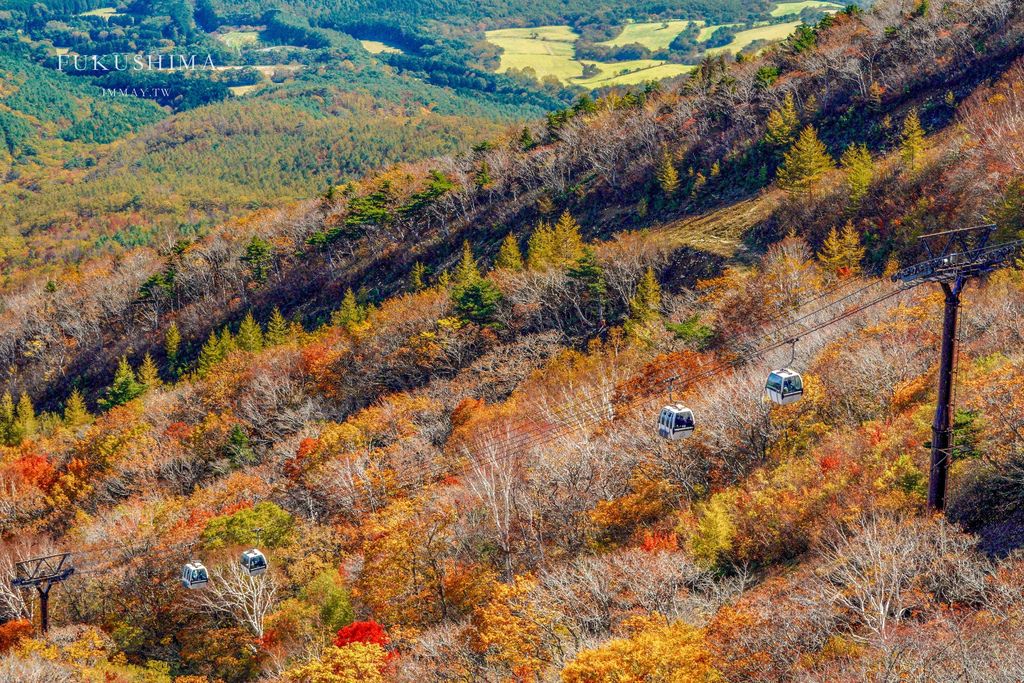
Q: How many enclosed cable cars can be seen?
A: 4